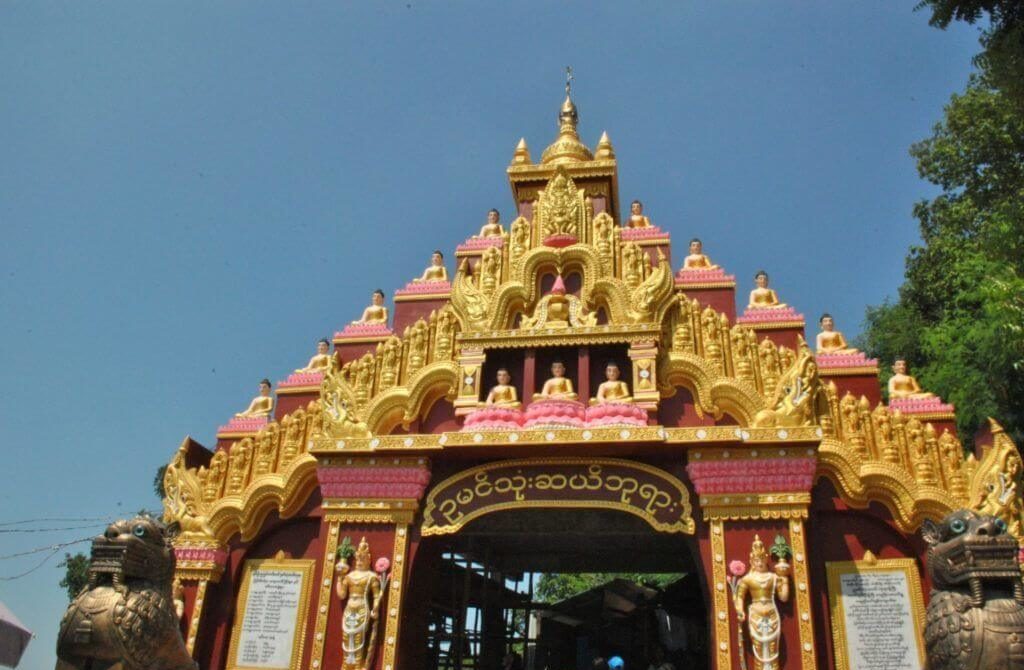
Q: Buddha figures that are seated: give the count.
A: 13